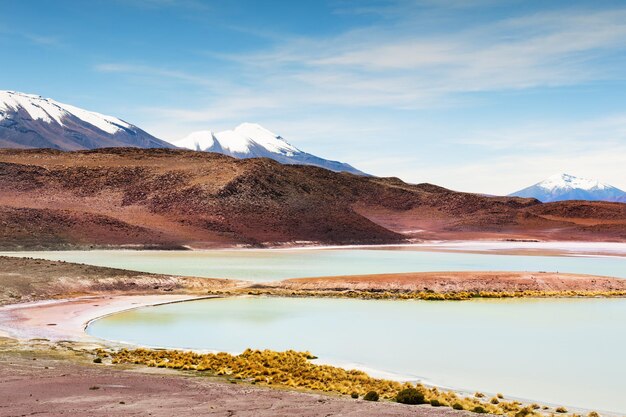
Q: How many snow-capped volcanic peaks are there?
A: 3